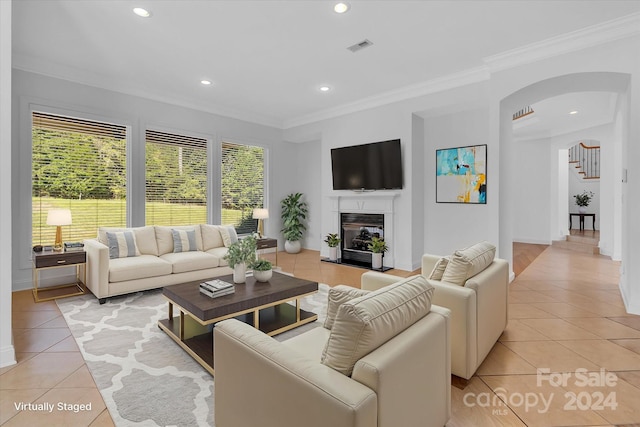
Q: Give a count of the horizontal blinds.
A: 3